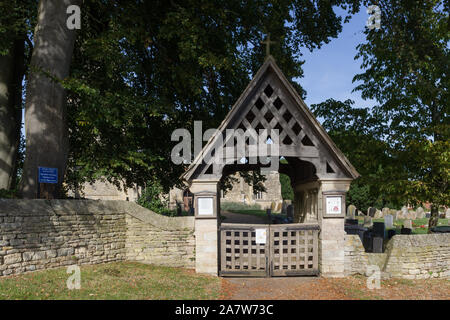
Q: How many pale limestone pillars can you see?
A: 2